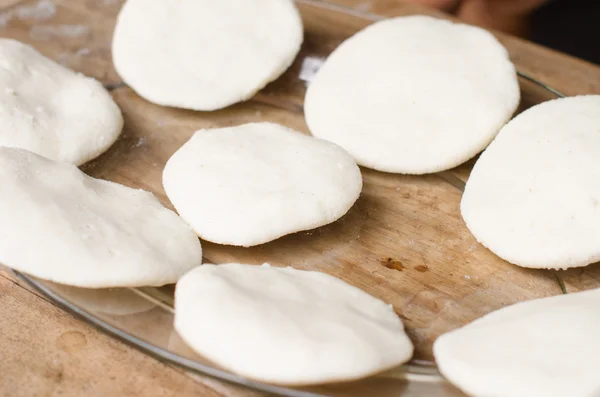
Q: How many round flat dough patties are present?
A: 8